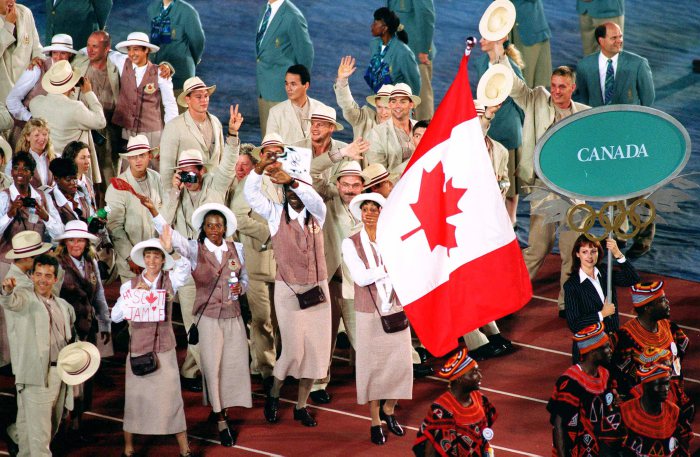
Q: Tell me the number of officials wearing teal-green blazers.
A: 9